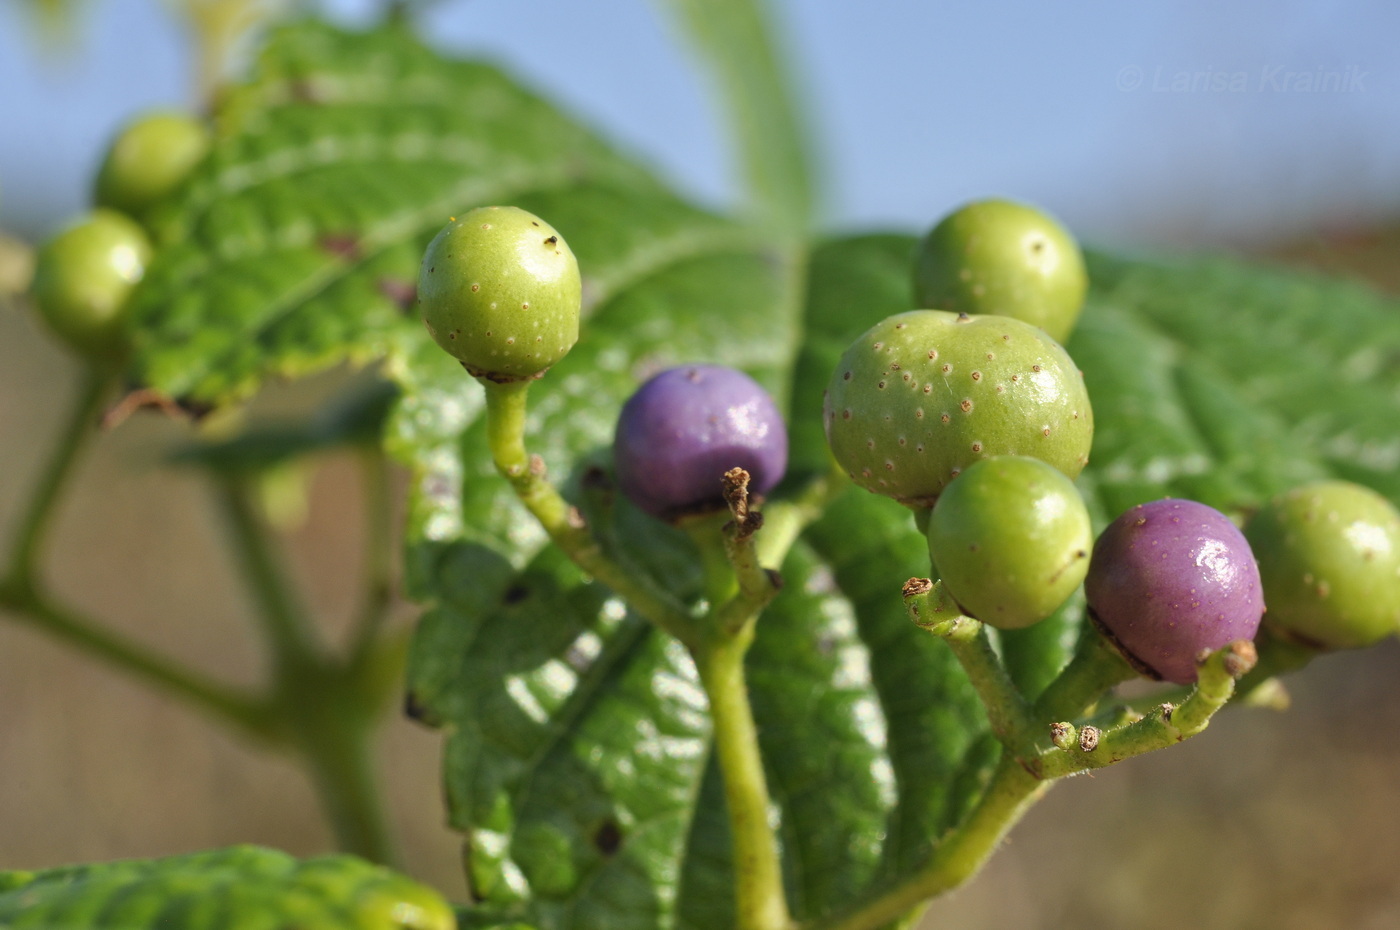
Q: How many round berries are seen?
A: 9